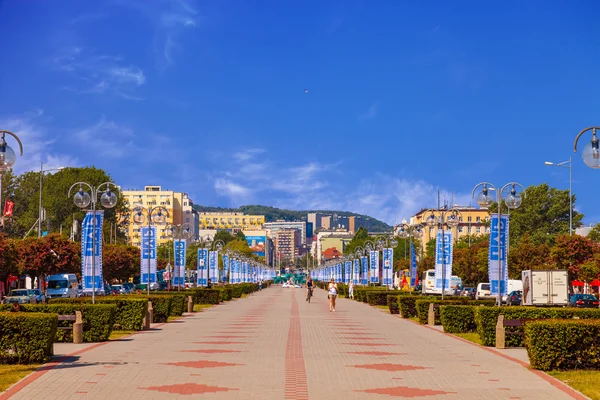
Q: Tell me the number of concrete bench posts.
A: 5